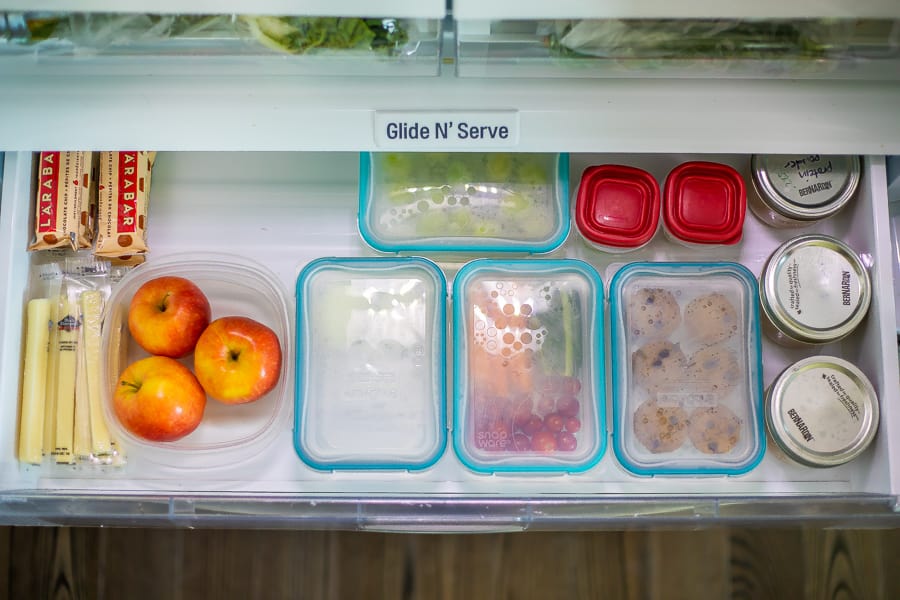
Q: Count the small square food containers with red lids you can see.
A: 2